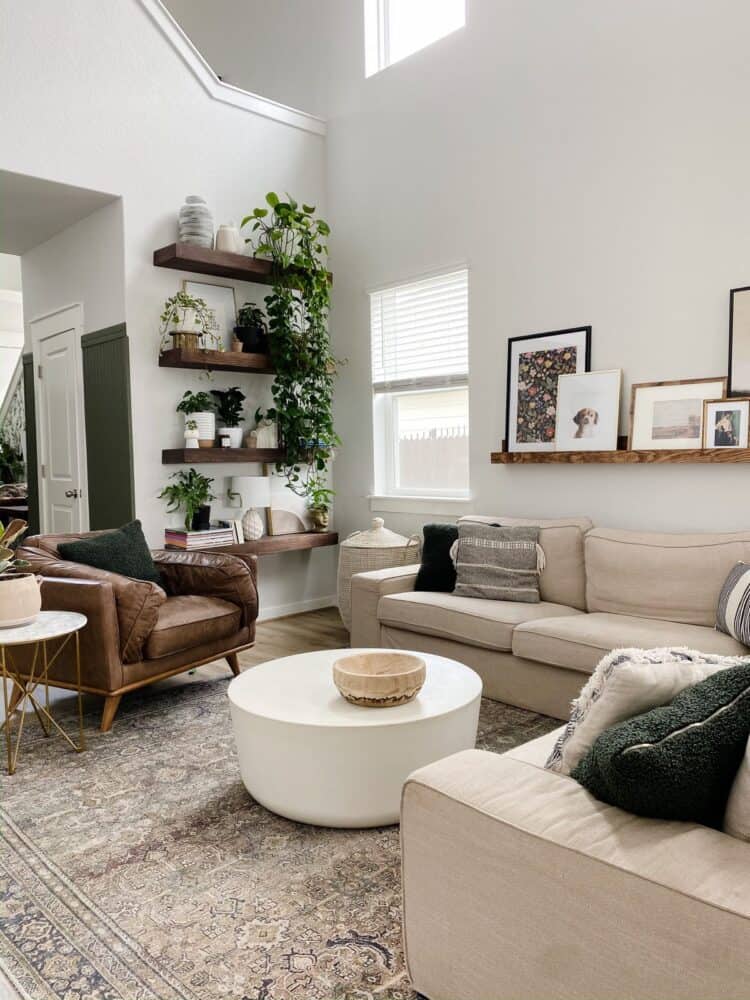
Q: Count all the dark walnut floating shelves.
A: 4